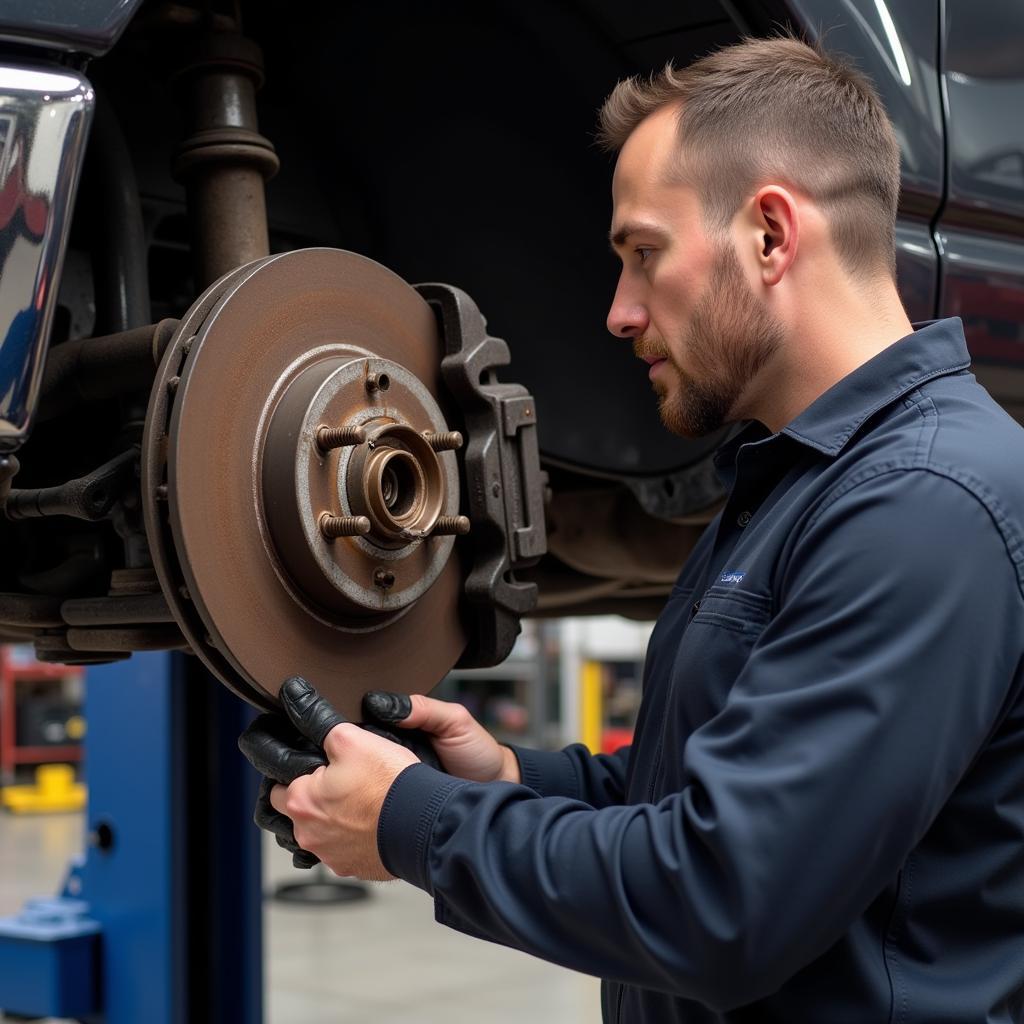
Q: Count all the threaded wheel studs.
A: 4